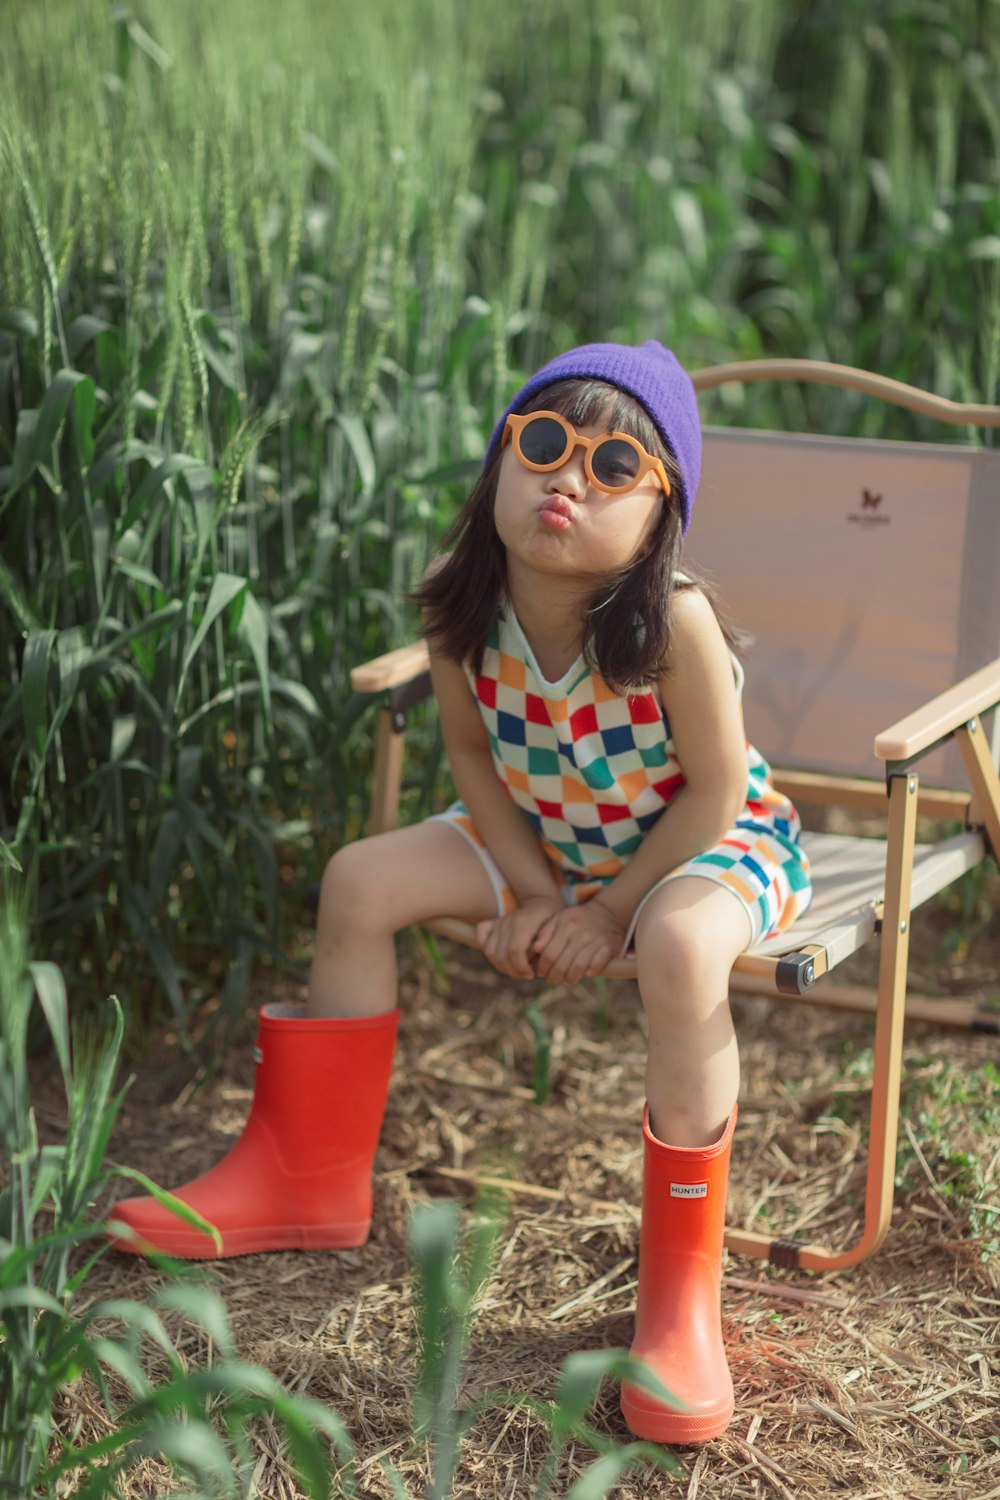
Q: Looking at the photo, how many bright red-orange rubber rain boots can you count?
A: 2